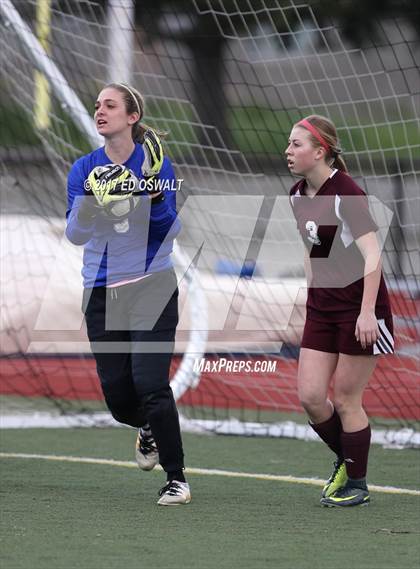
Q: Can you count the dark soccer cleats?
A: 2